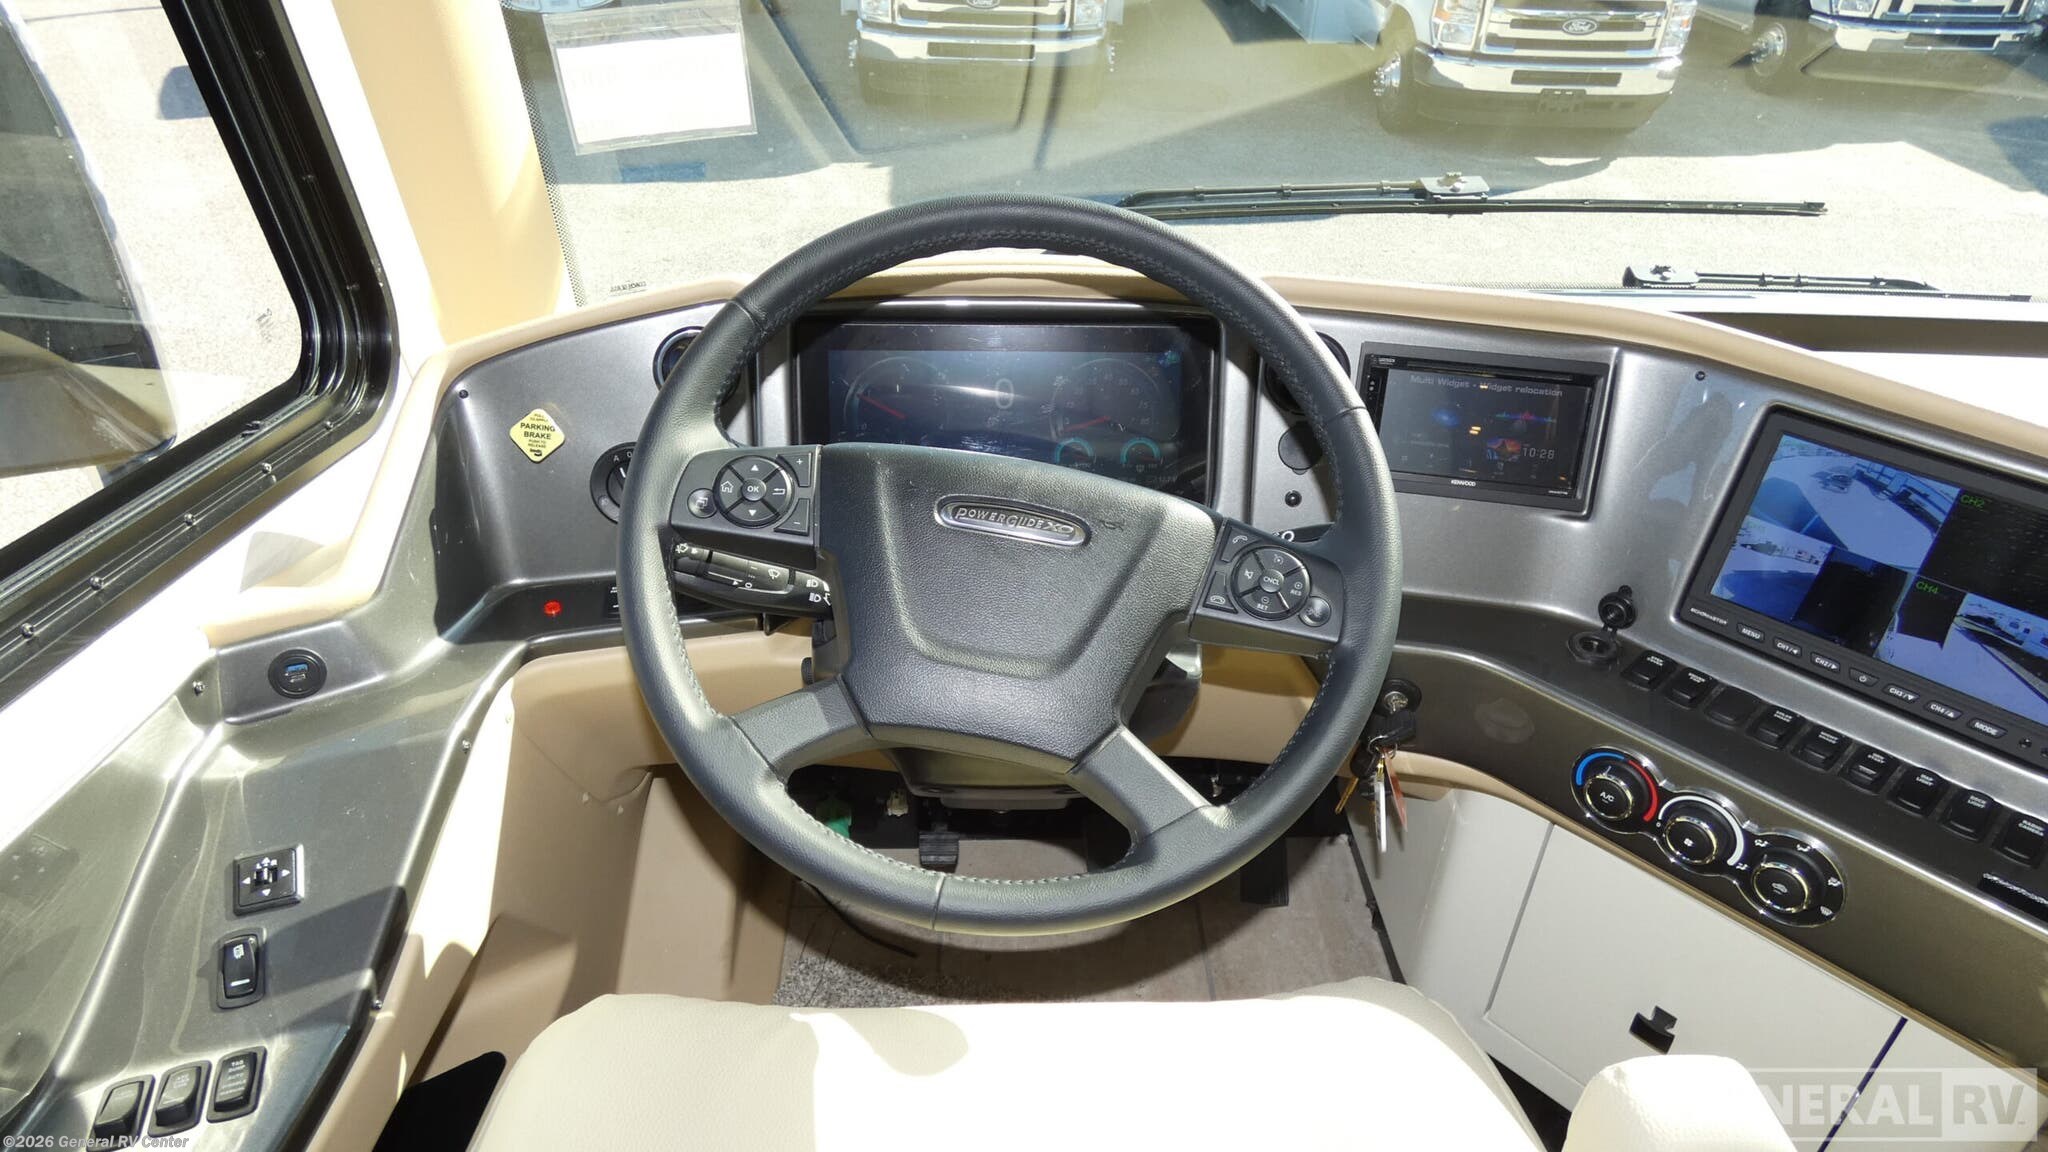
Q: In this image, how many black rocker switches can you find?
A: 13